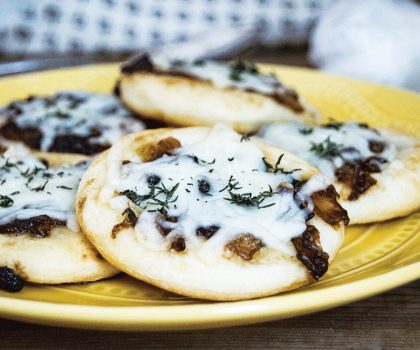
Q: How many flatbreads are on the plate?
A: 5